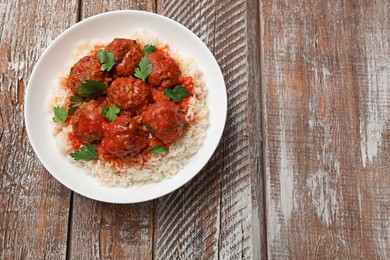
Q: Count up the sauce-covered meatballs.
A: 7